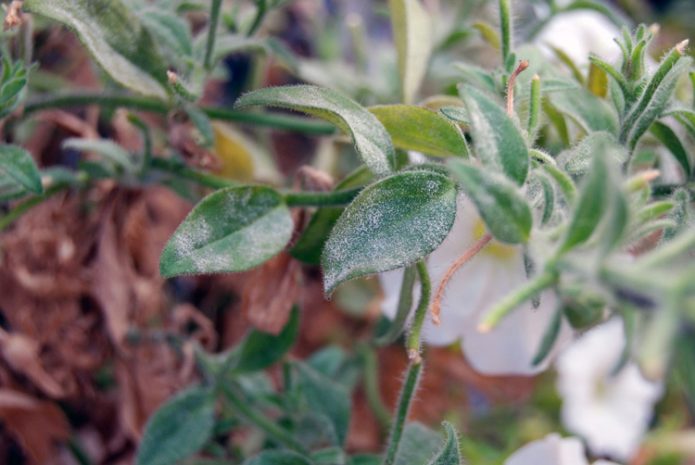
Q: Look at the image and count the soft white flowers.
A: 4